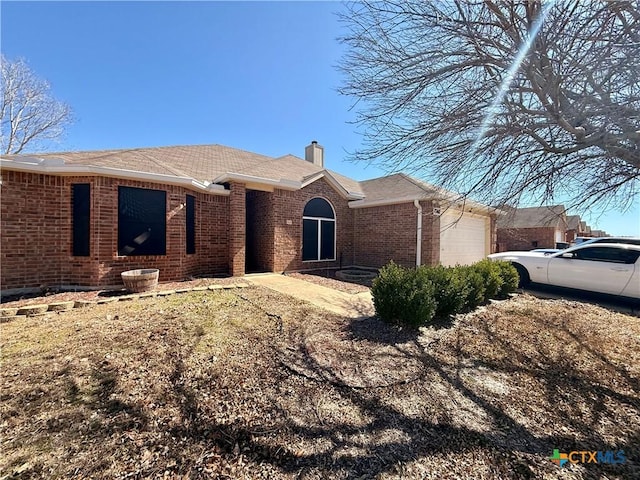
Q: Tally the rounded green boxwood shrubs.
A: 5